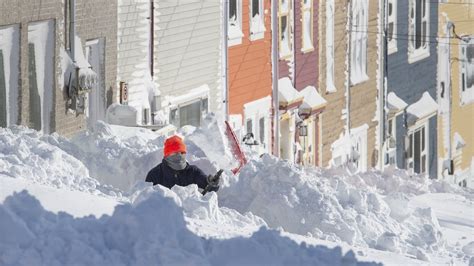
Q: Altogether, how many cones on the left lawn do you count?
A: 0